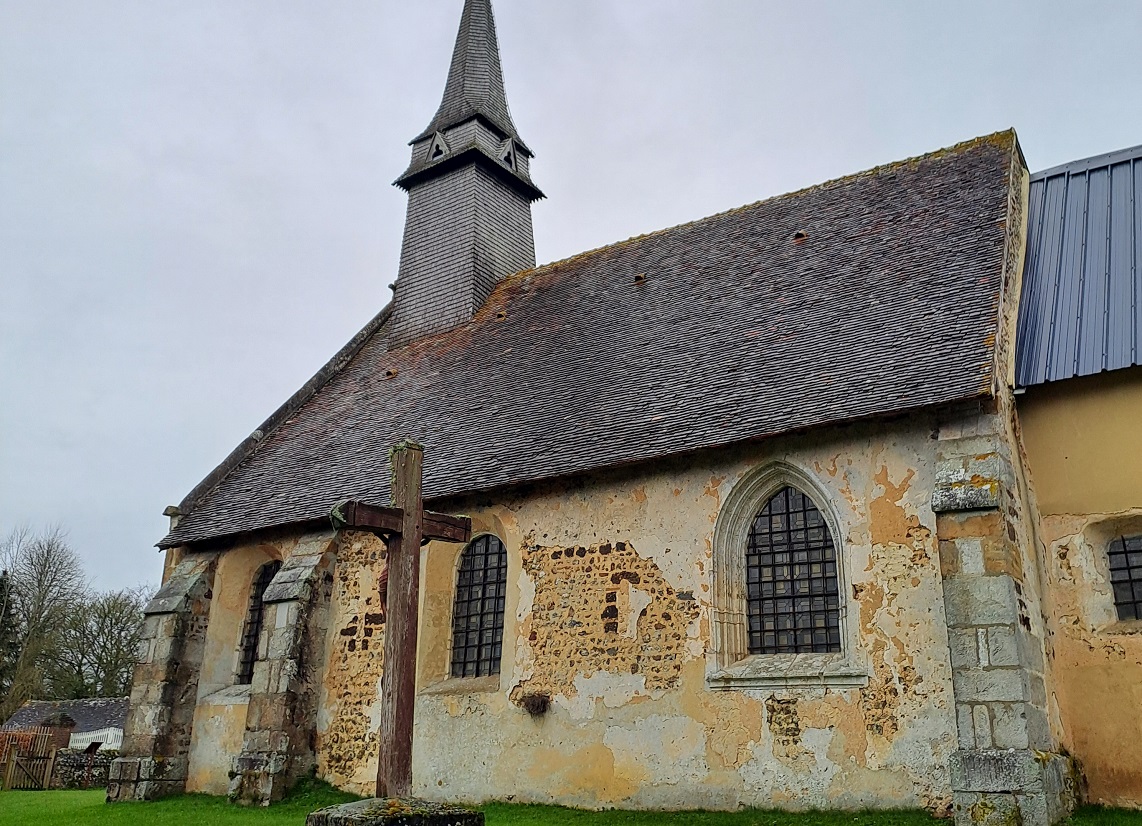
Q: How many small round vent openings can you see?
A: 4